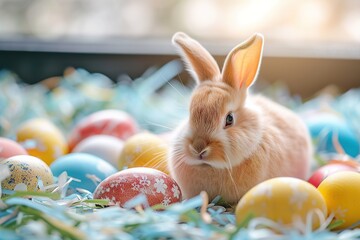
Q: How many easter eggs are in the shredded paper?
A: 12